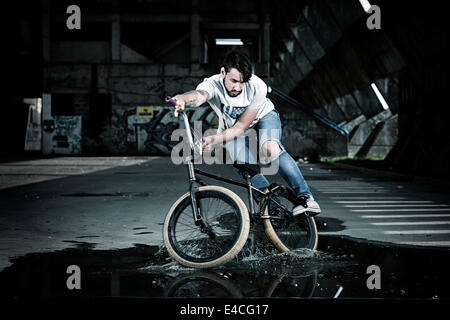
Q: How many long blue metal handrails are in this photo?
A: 1